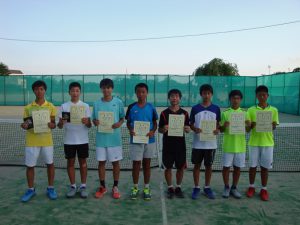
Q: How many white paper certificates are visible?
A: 8